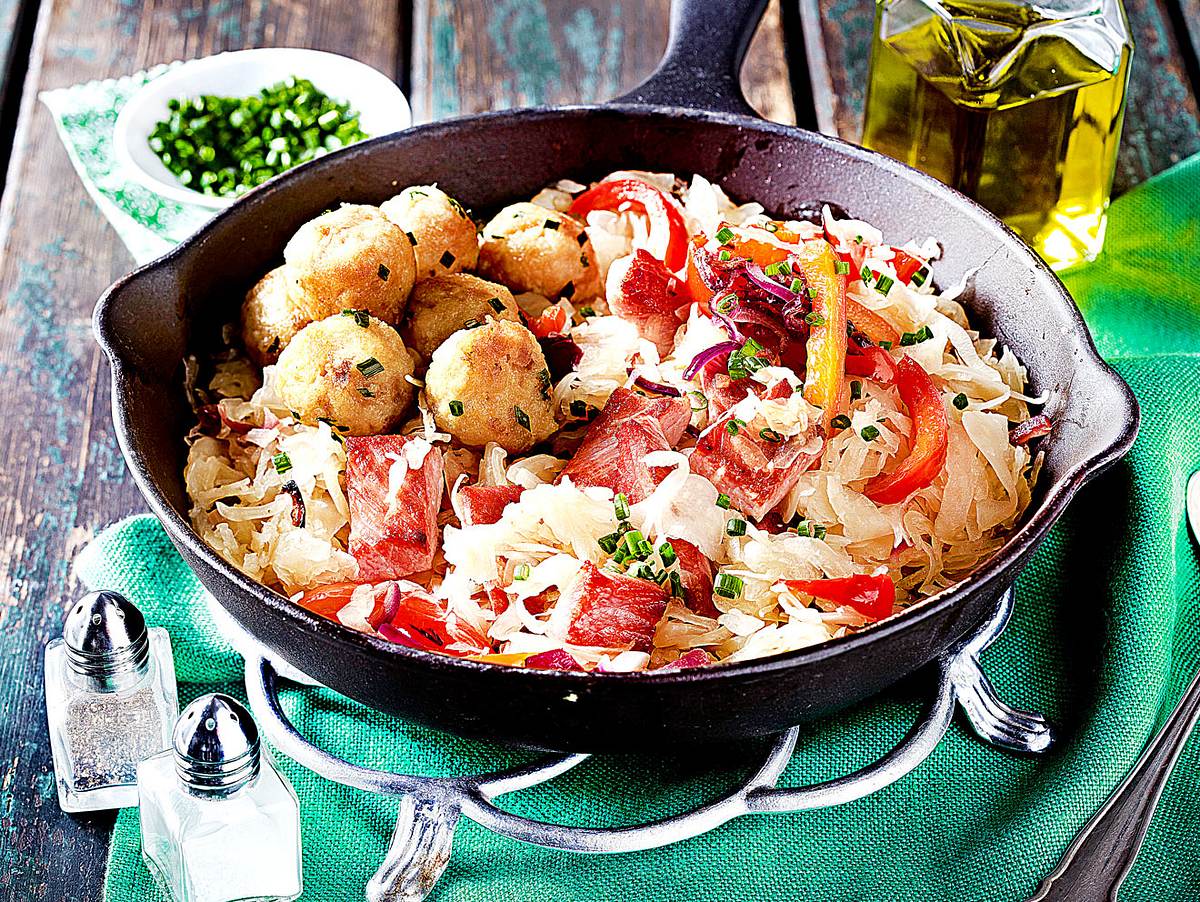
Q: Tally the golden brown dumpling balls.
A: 7